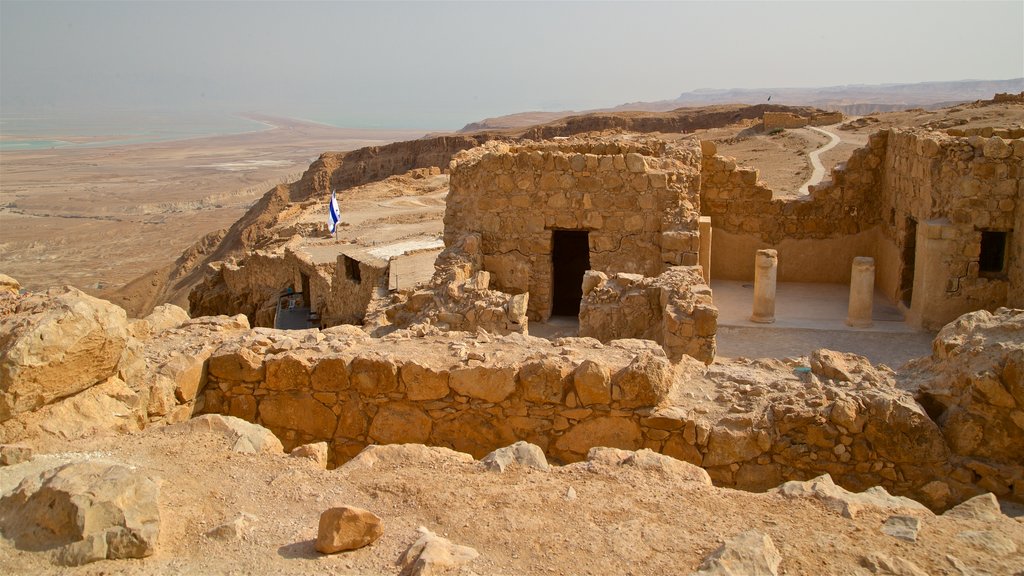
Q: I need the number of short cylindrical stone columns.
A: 2